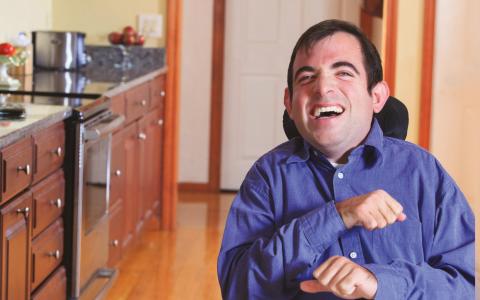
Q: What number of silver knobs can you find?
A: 11